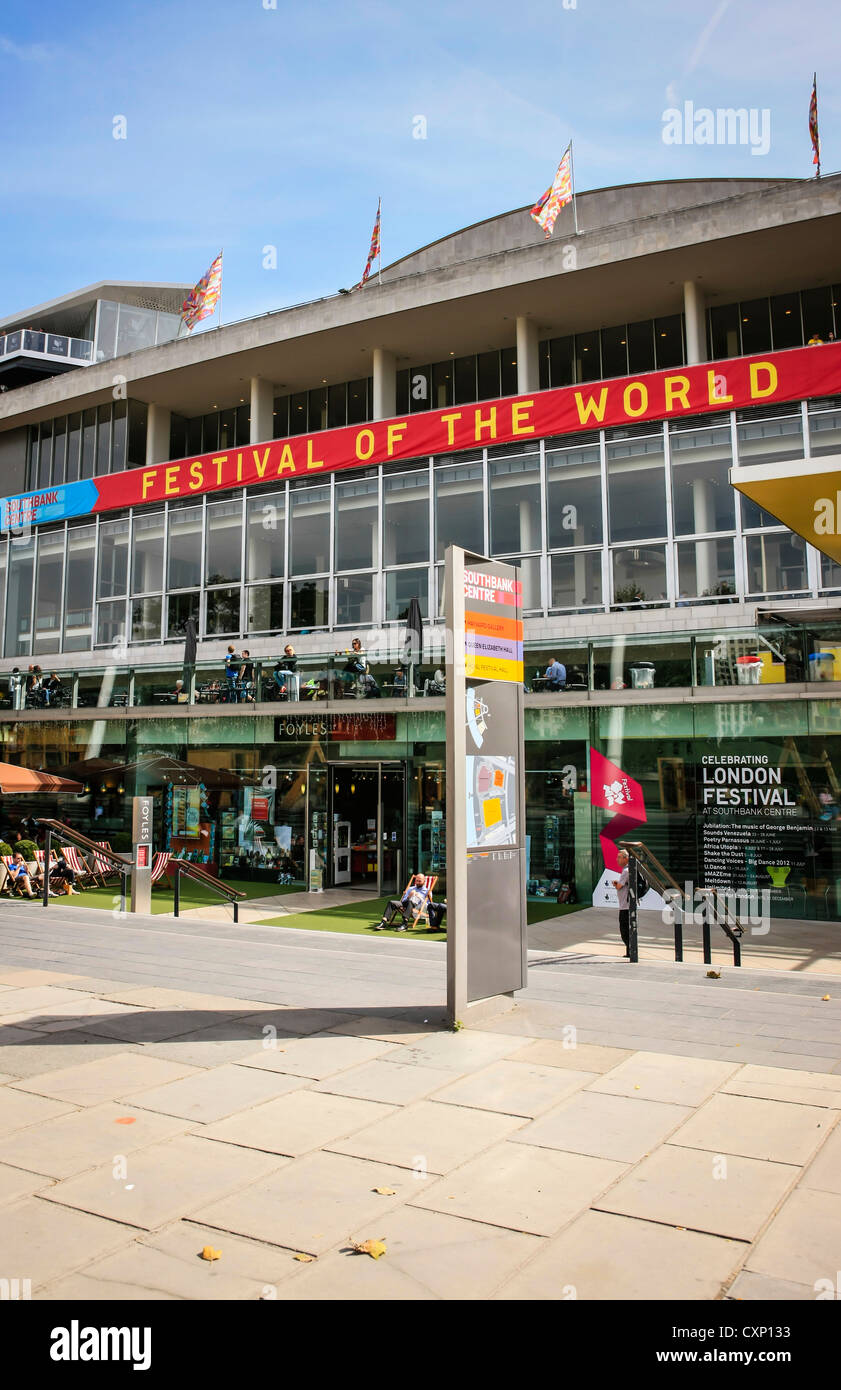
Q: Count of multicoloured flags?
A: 4